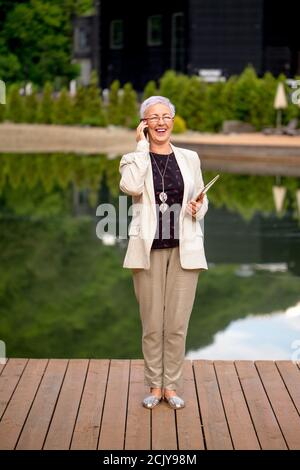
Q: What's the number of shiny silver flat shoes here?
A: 2